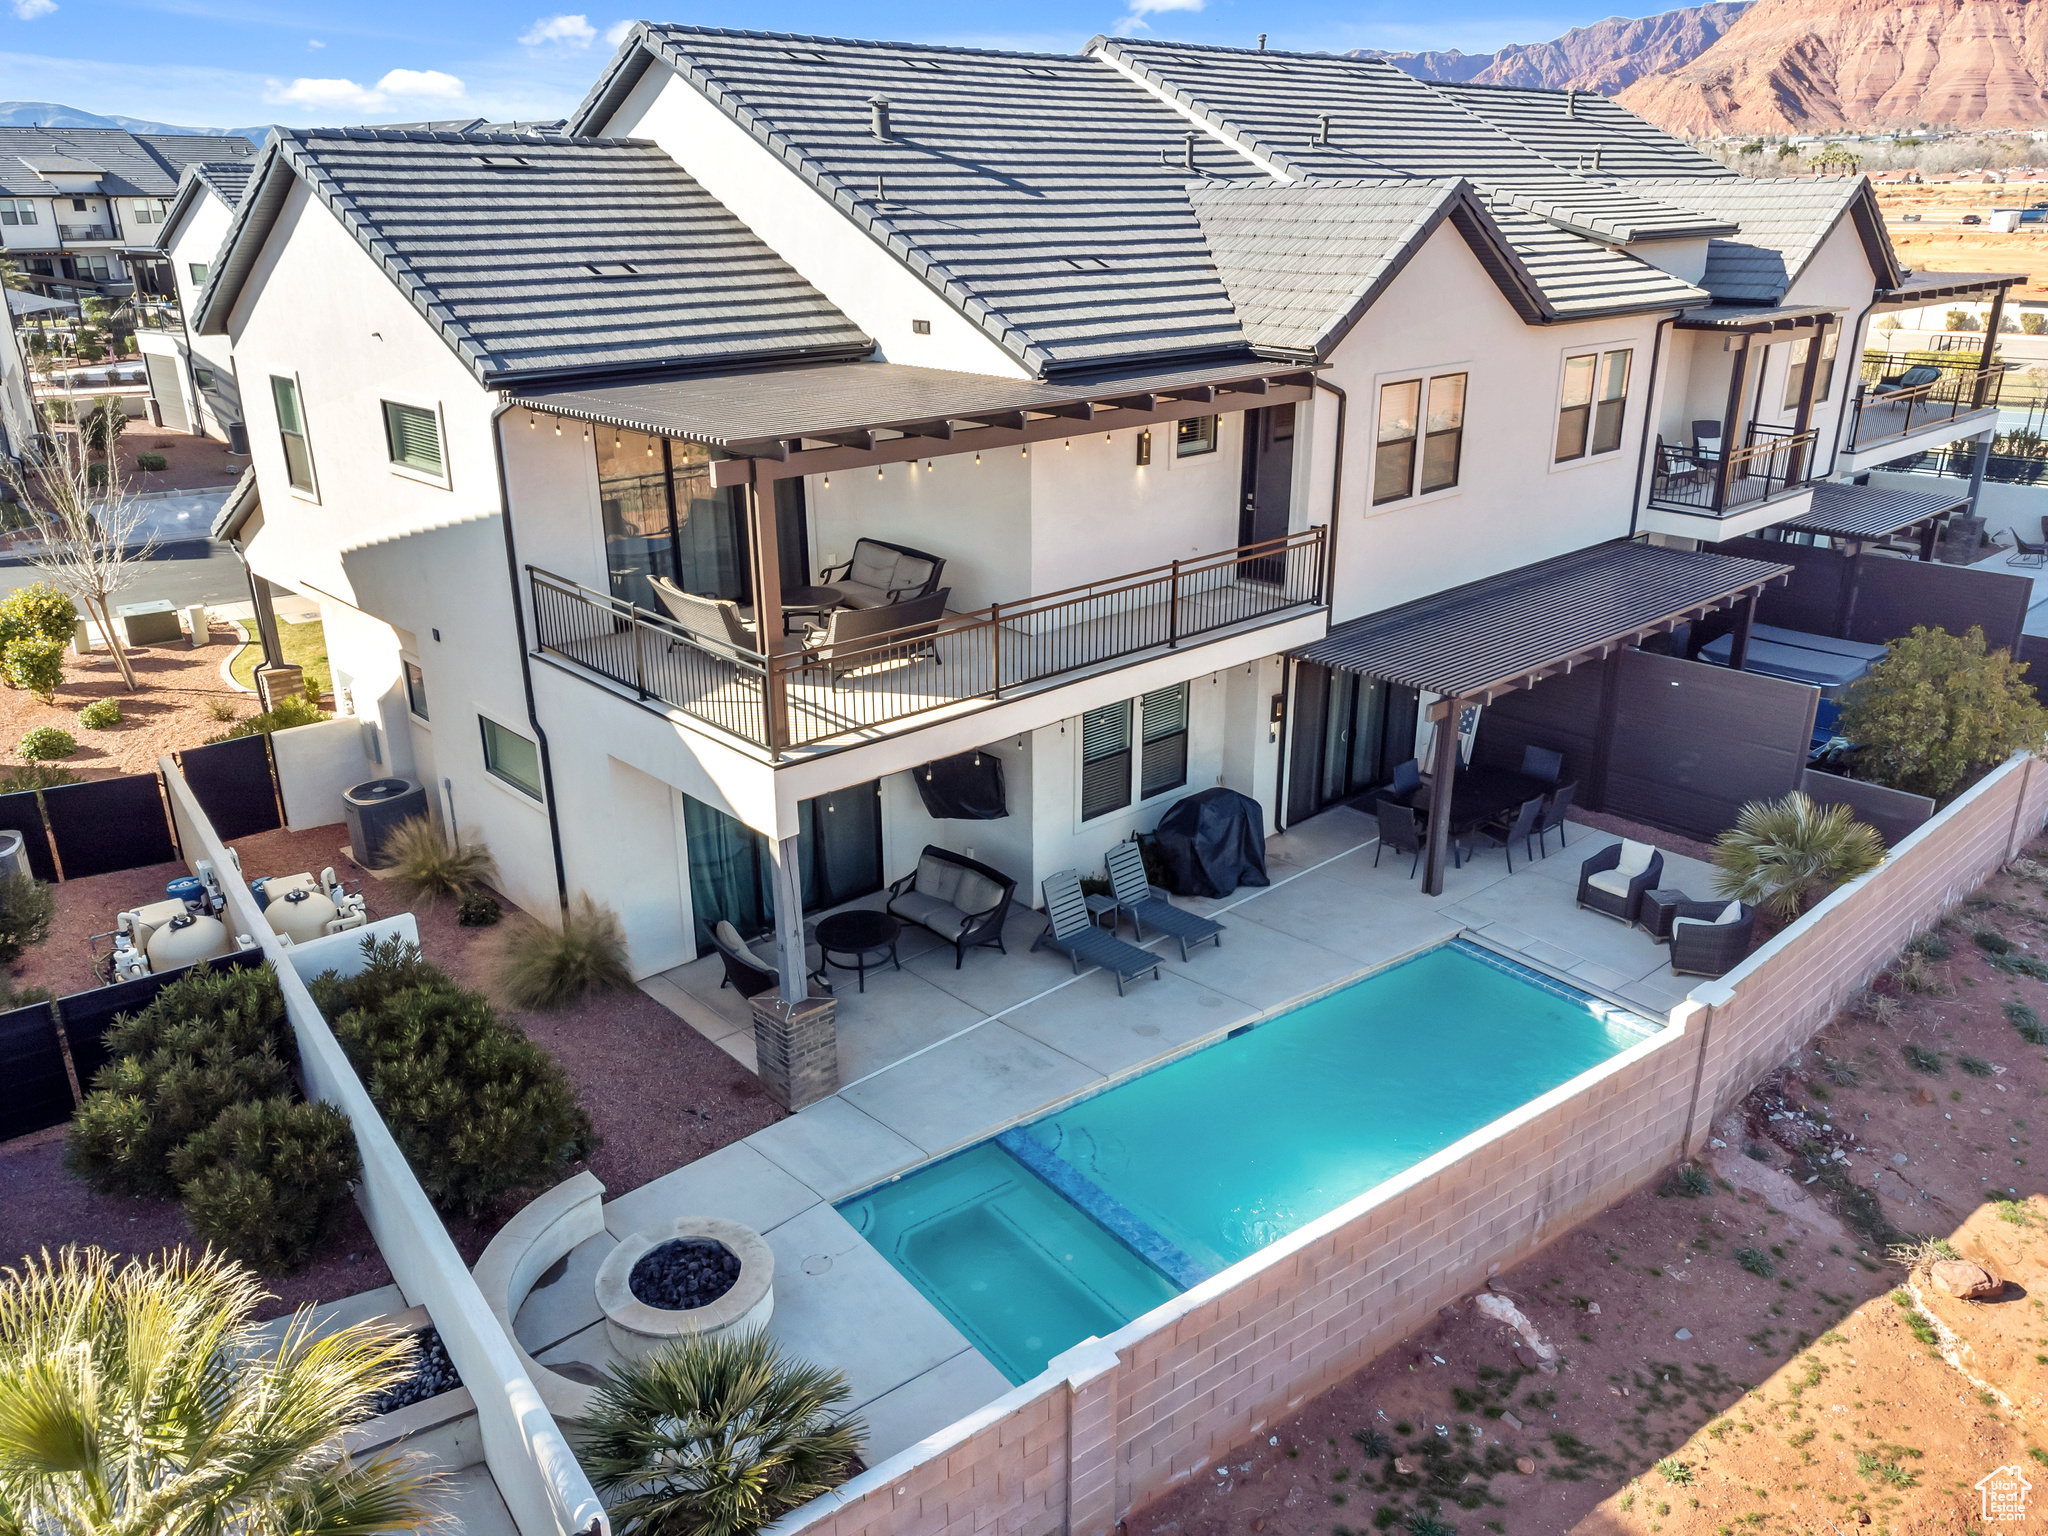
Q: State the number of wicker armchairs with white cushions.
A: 2